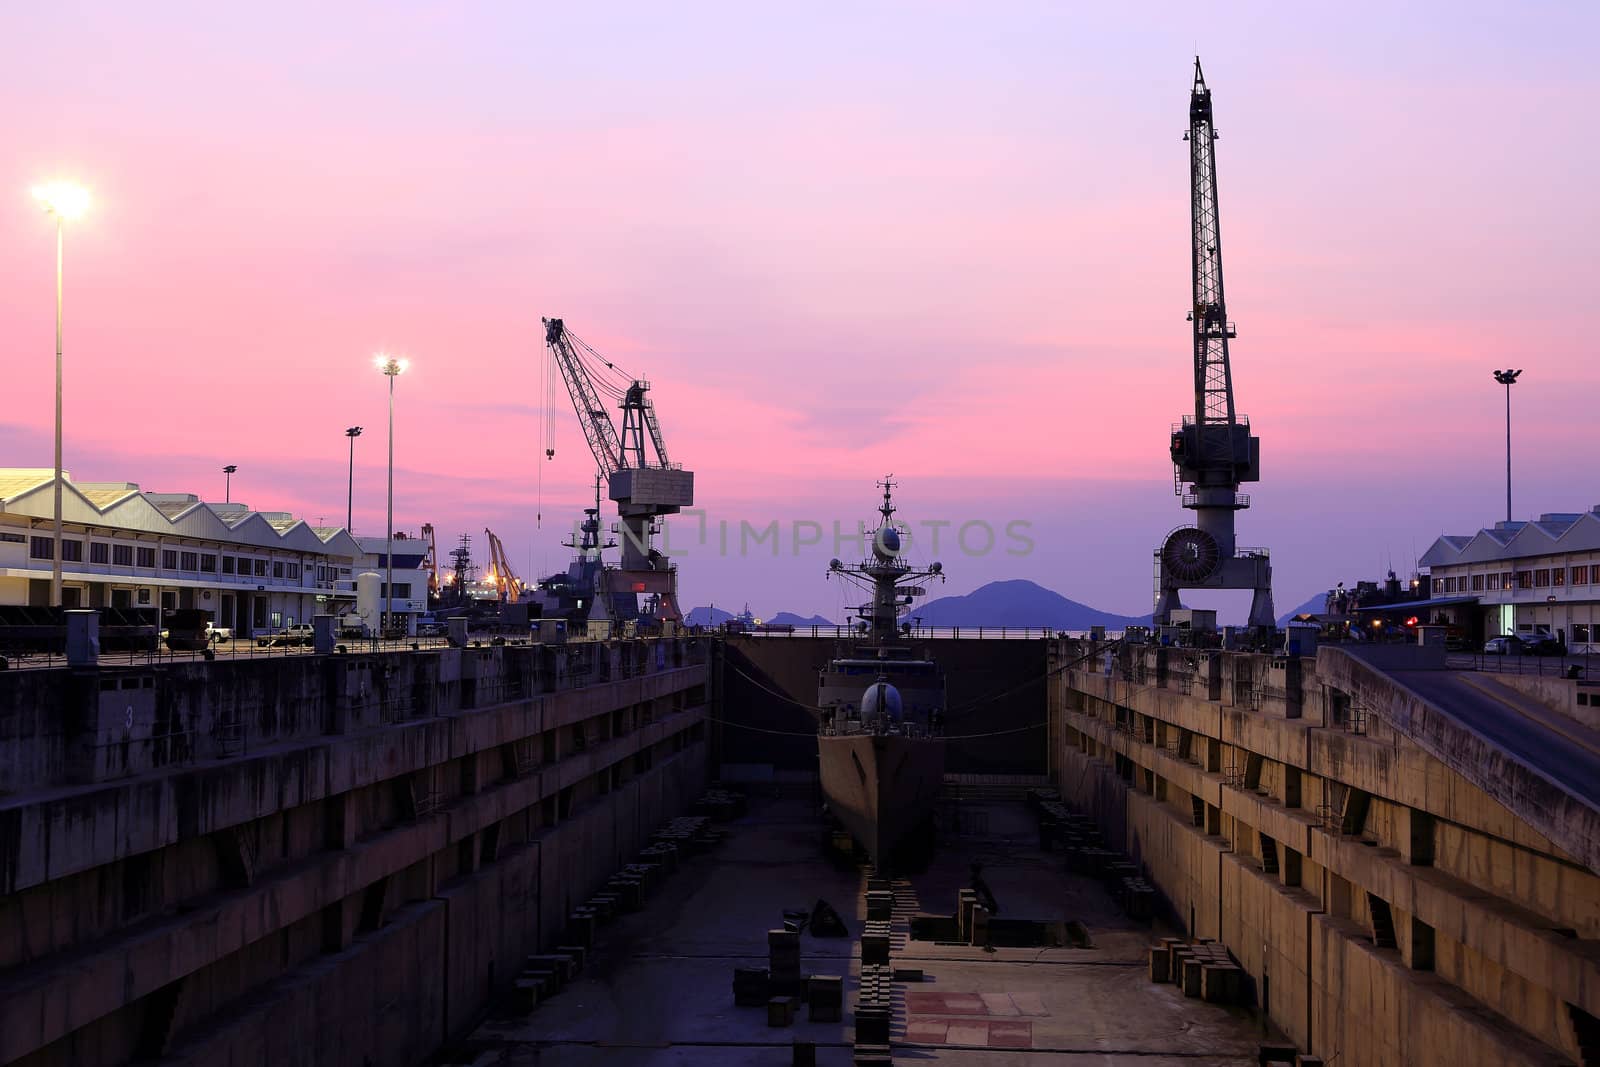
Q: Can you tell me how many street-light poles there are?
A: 5